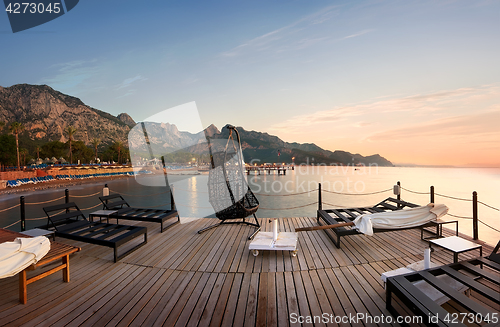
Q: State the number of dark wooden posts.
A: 8